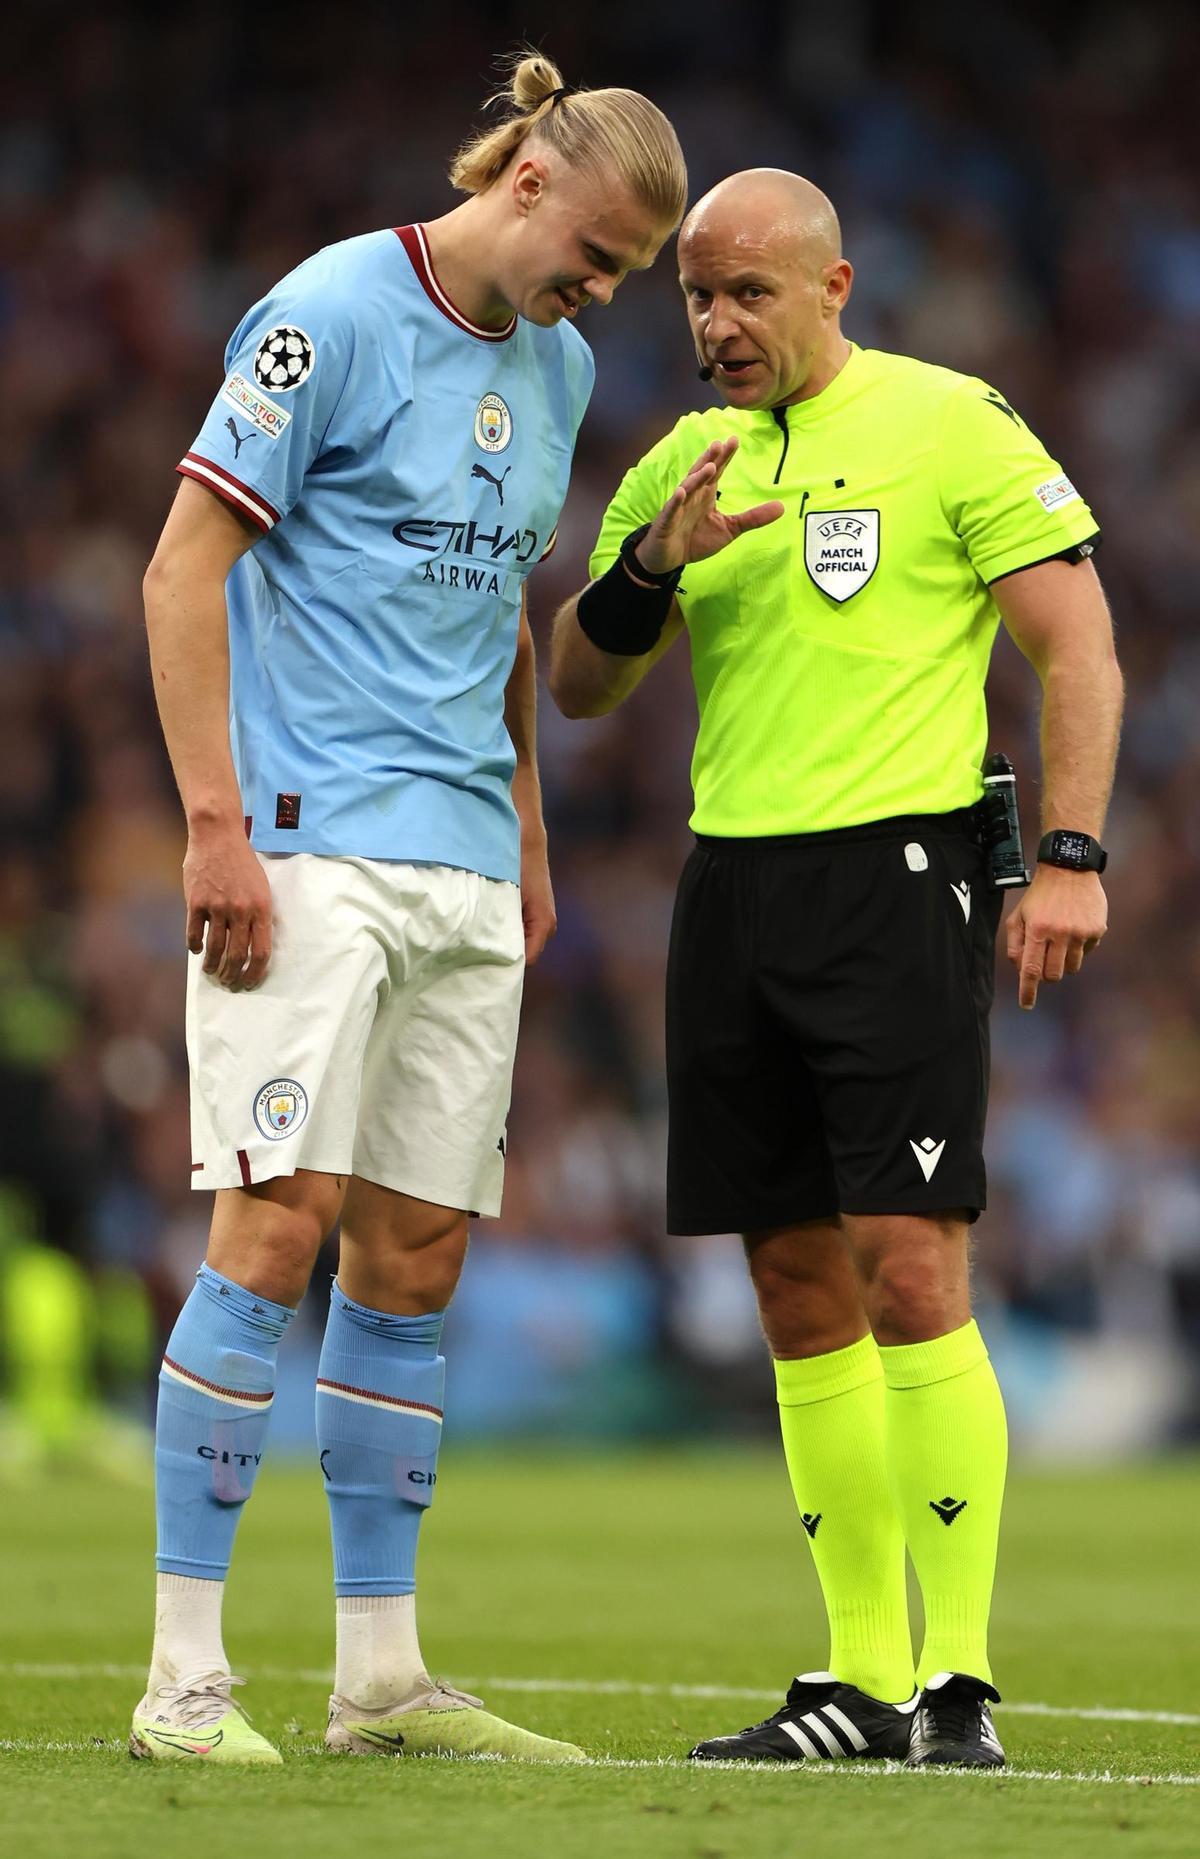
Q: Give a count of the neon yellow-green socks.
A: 2